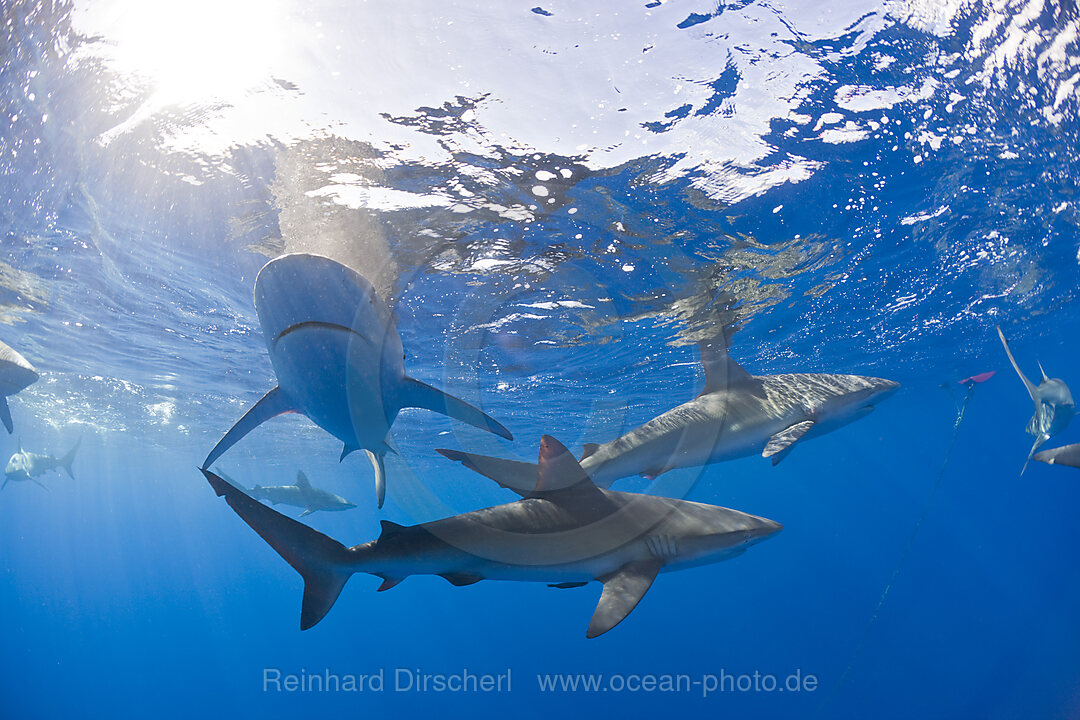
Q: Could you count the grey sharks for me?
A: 8